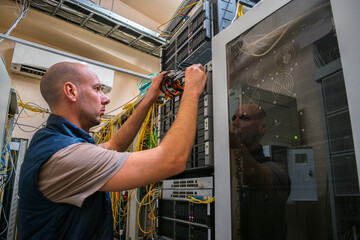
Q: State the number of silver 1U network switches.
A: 2